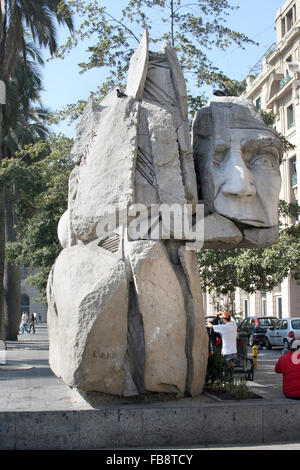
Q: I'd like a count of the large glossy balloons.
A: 0